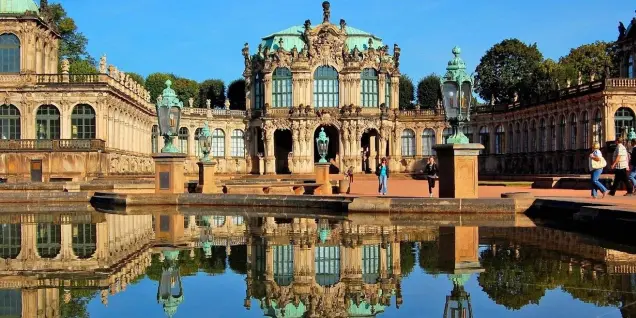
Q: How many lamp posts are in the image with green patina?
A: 4